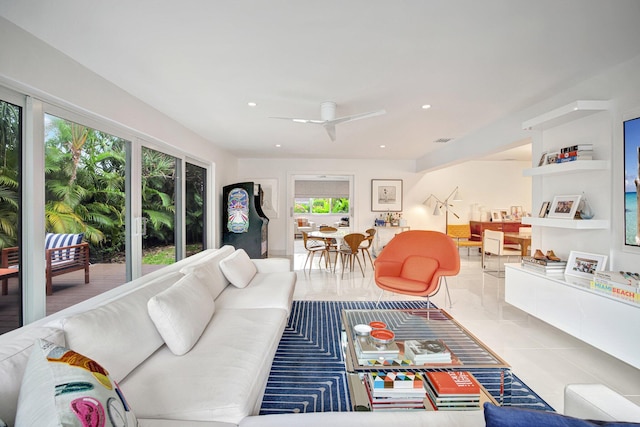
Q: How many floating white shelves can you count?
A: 3